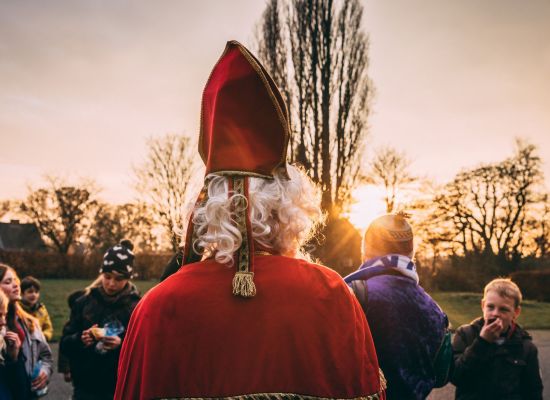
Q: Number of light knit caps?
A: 1